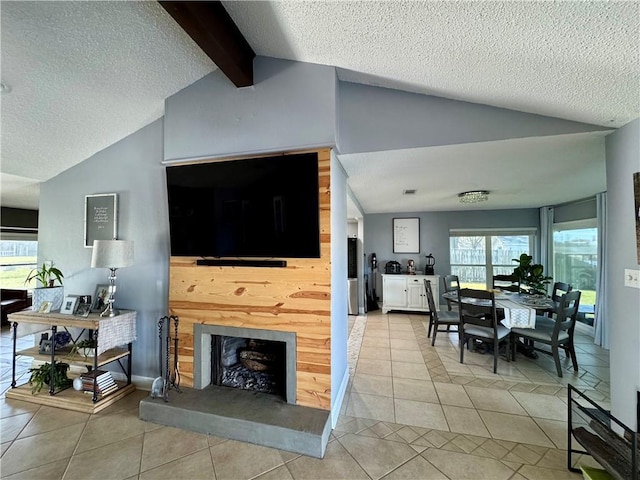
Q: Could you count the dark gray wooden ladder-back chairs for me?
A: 6